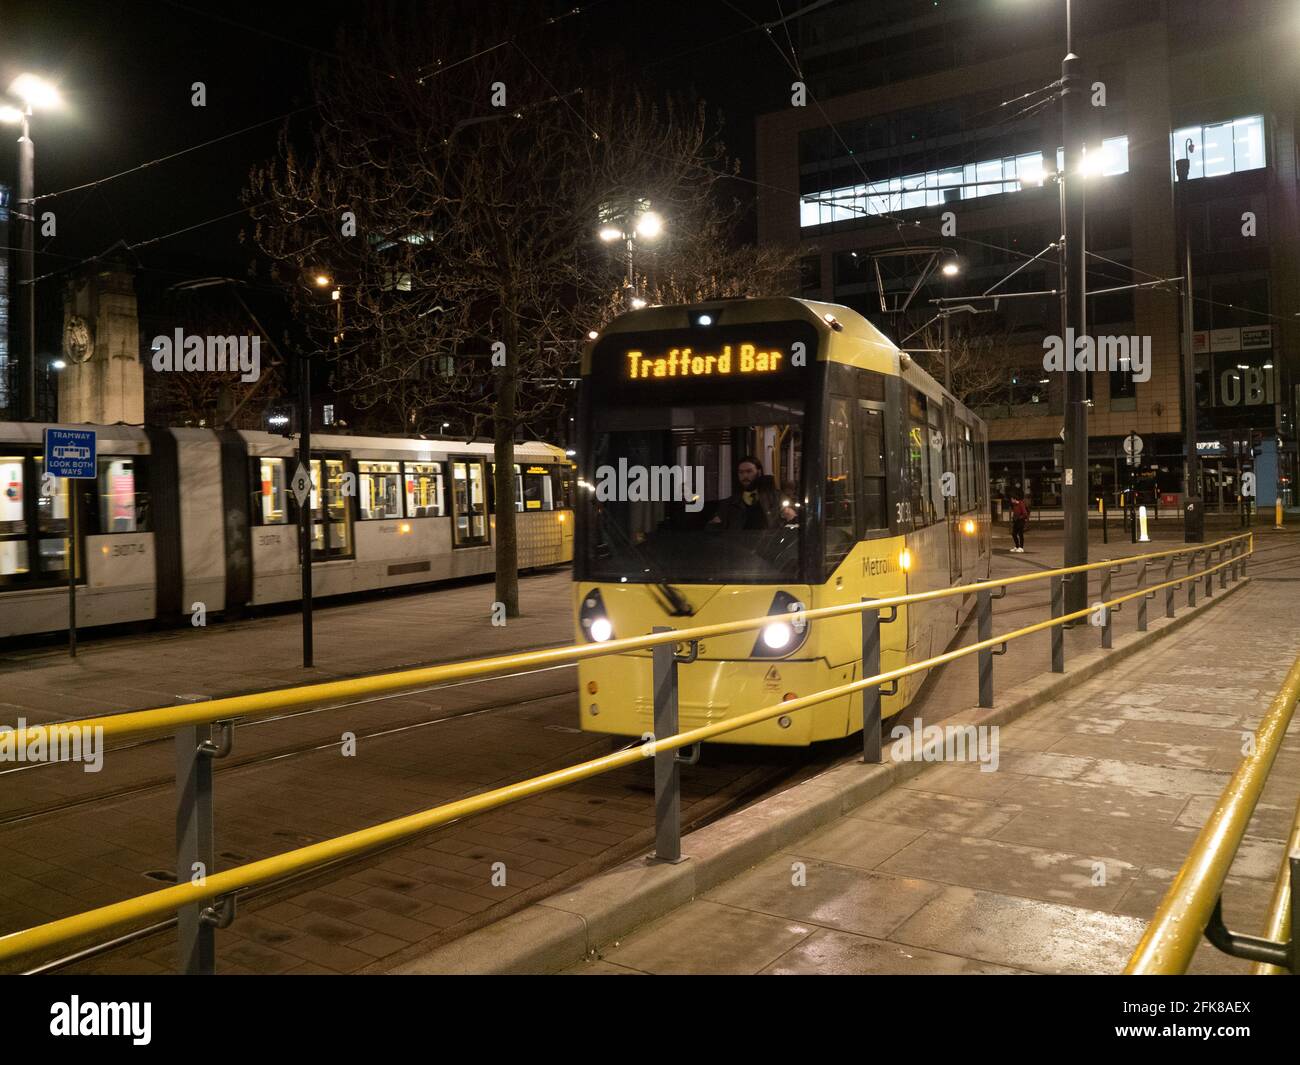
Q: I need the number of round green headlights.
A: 0